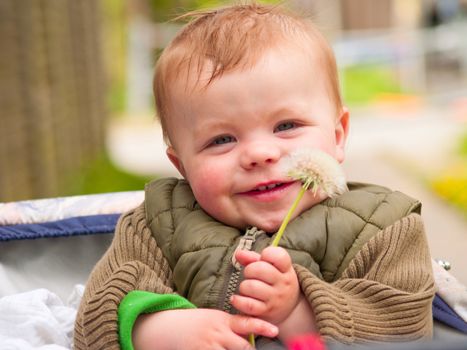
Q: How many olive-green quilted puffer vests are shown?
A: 1